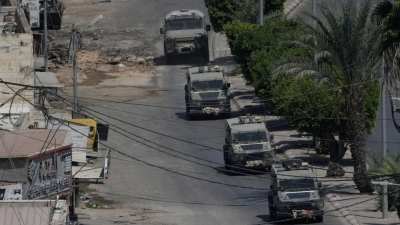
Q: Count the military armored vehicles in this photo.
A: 4